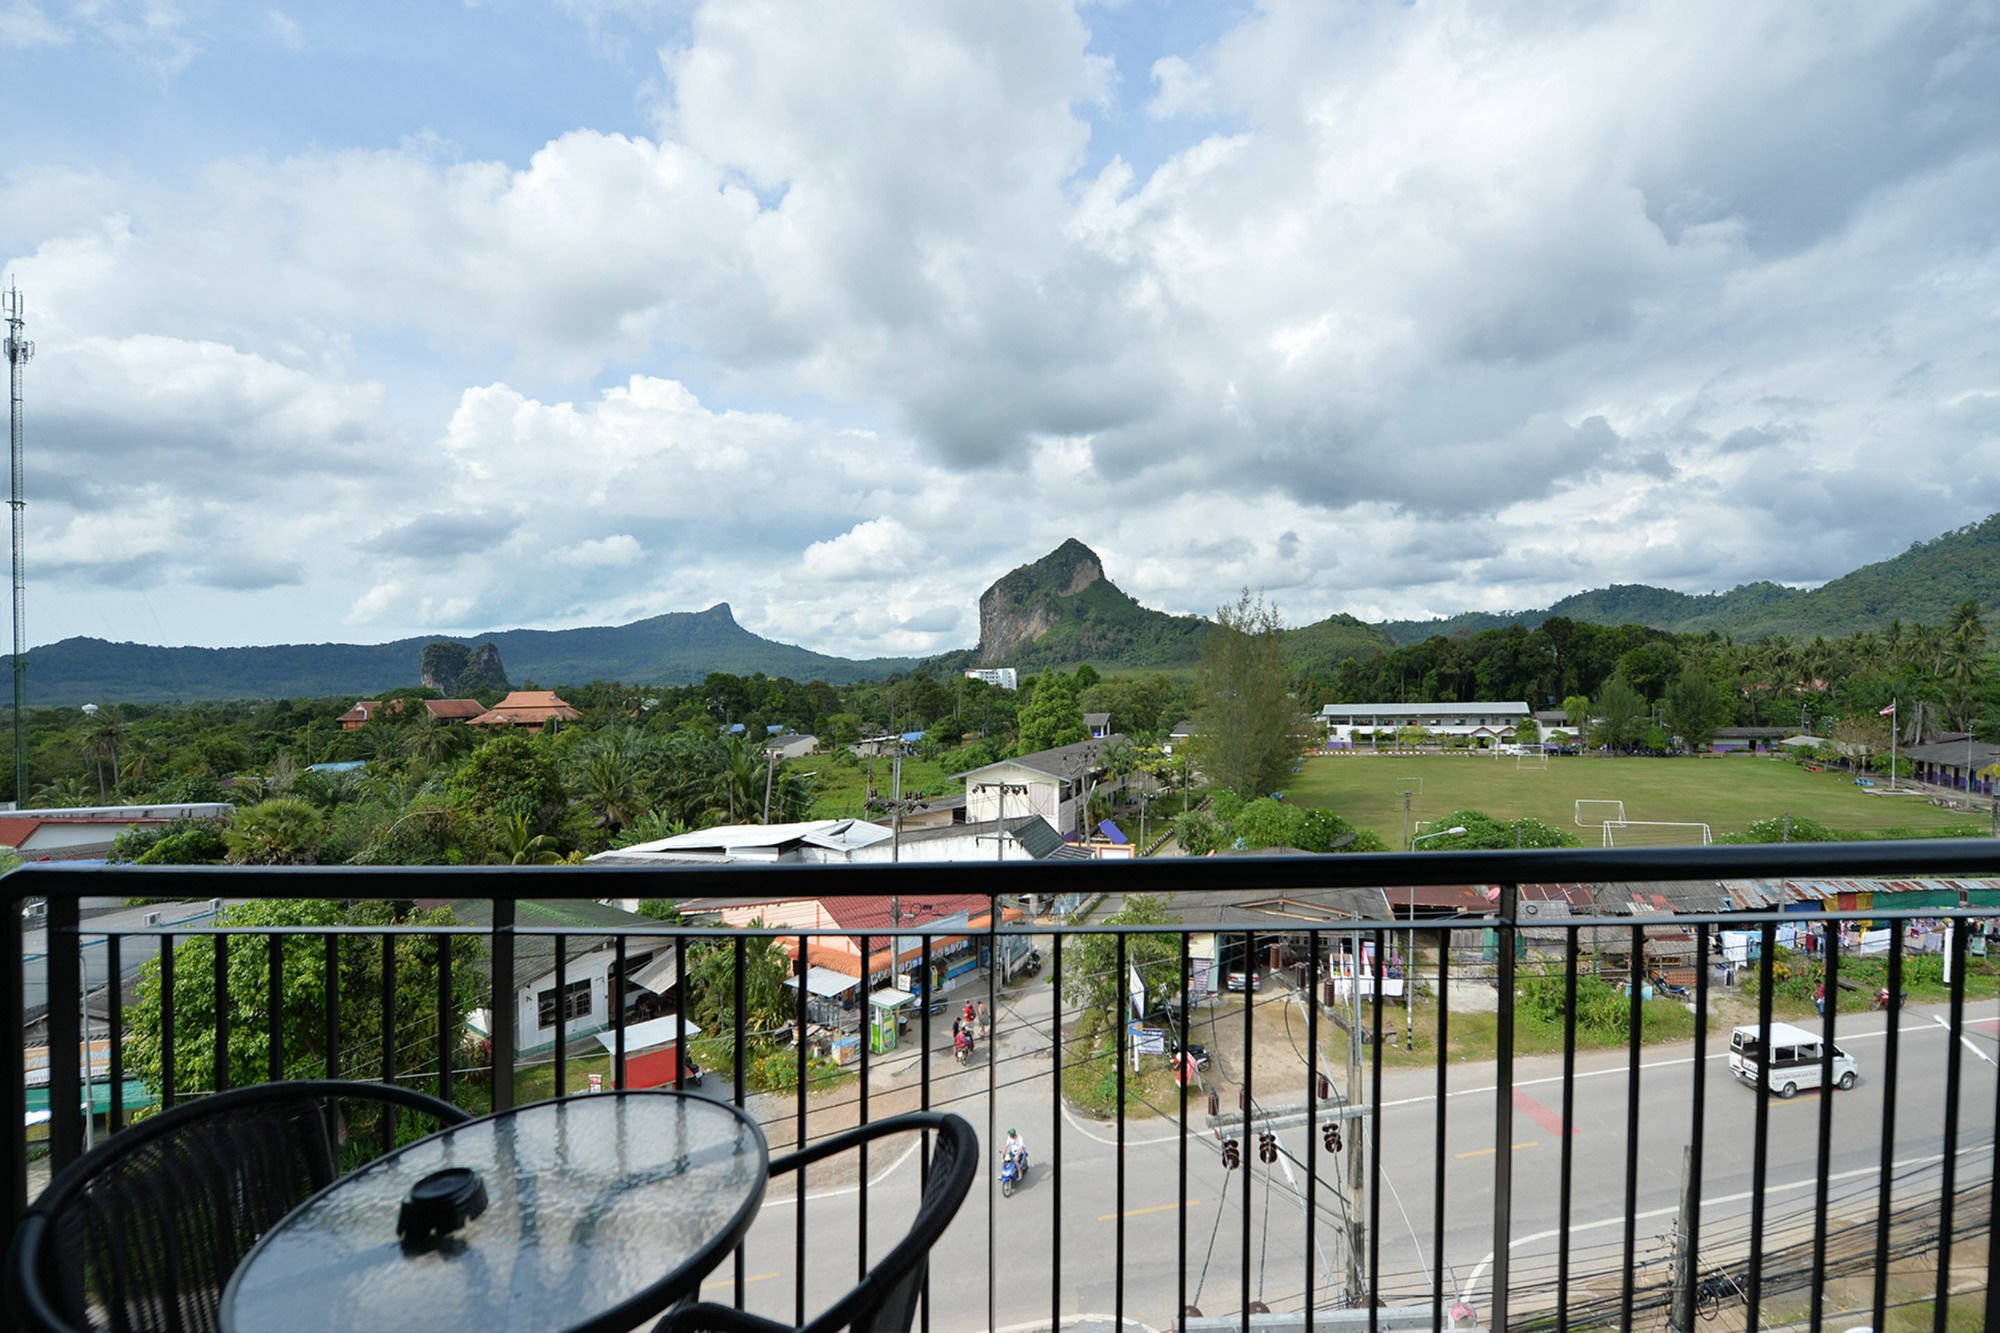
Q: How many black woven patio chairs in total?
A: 2